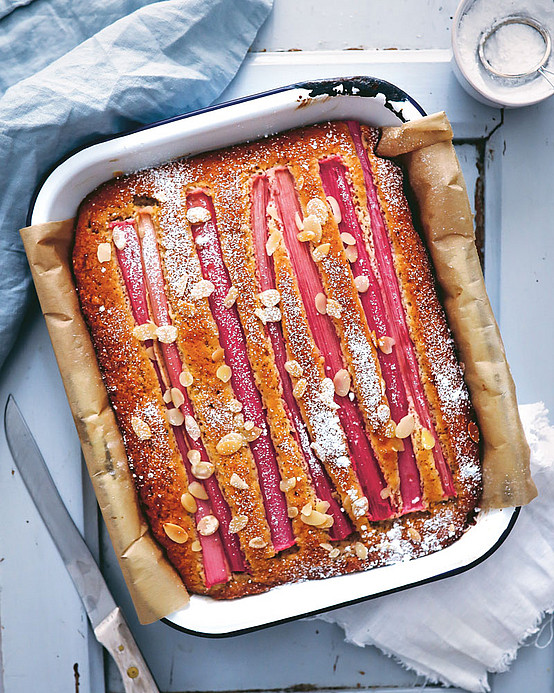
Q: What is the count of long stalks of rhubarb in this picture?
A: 7